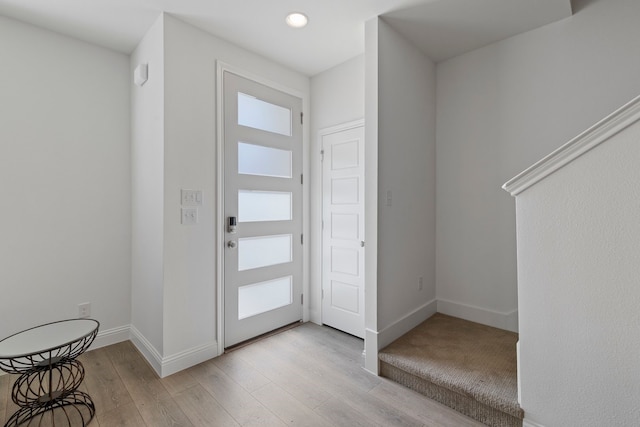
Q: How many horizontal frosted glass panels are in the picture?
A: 5